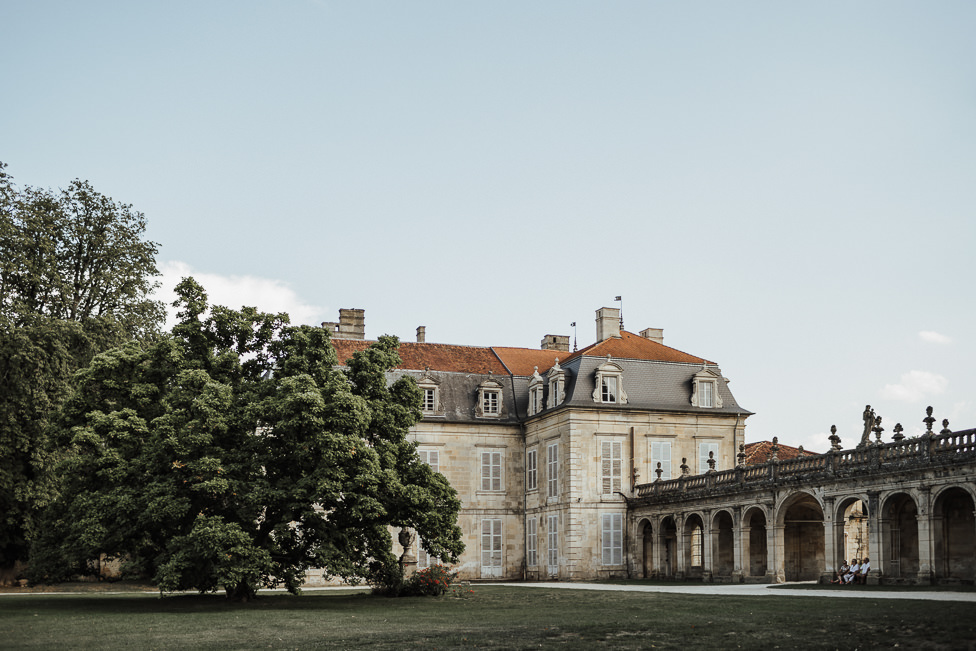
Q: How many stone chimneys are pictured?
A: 5